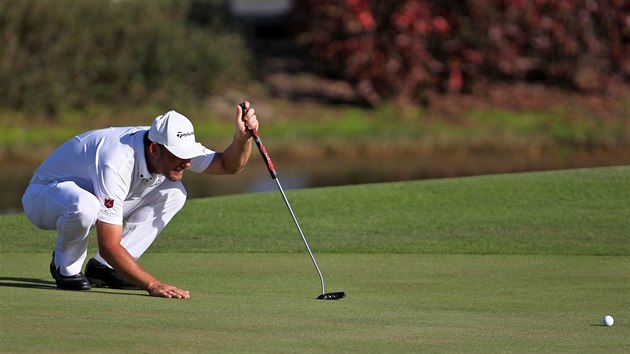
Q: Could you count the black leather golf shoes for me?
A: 2